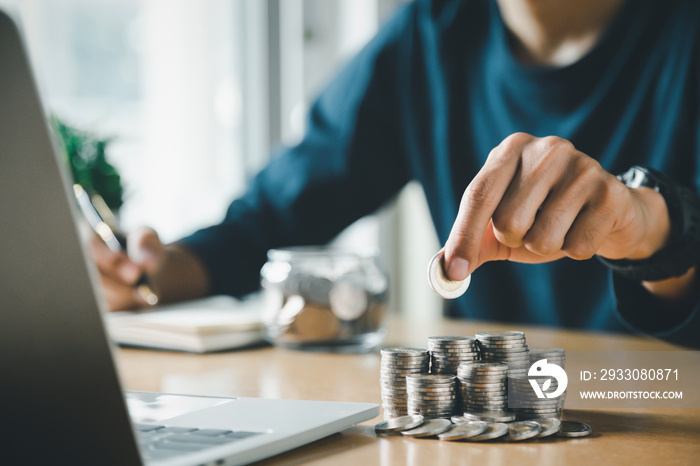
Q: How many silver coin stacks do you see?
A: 7